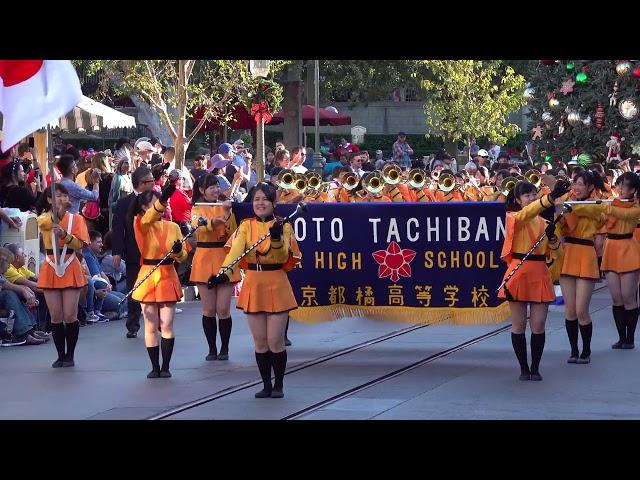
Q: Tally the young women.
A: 7